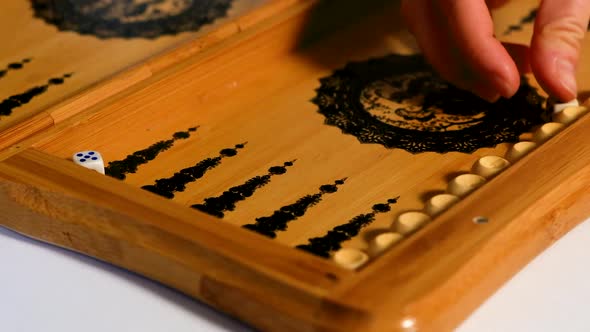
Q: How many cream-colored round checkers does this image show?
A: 9